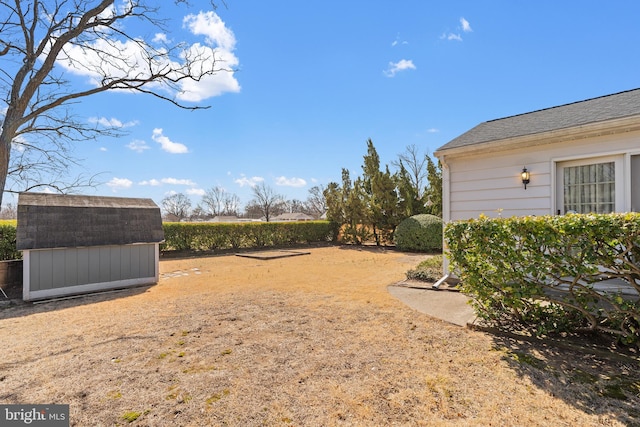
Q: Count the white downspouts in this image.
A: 1